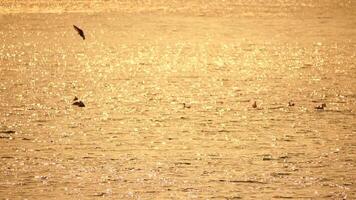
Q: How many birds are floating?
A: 5